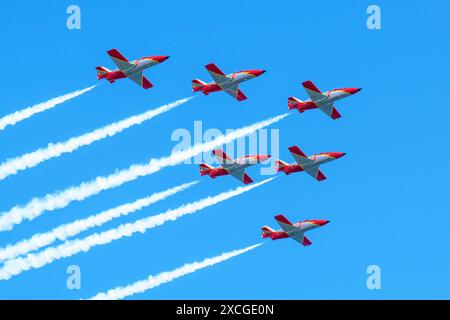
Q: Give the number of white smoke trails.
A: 6